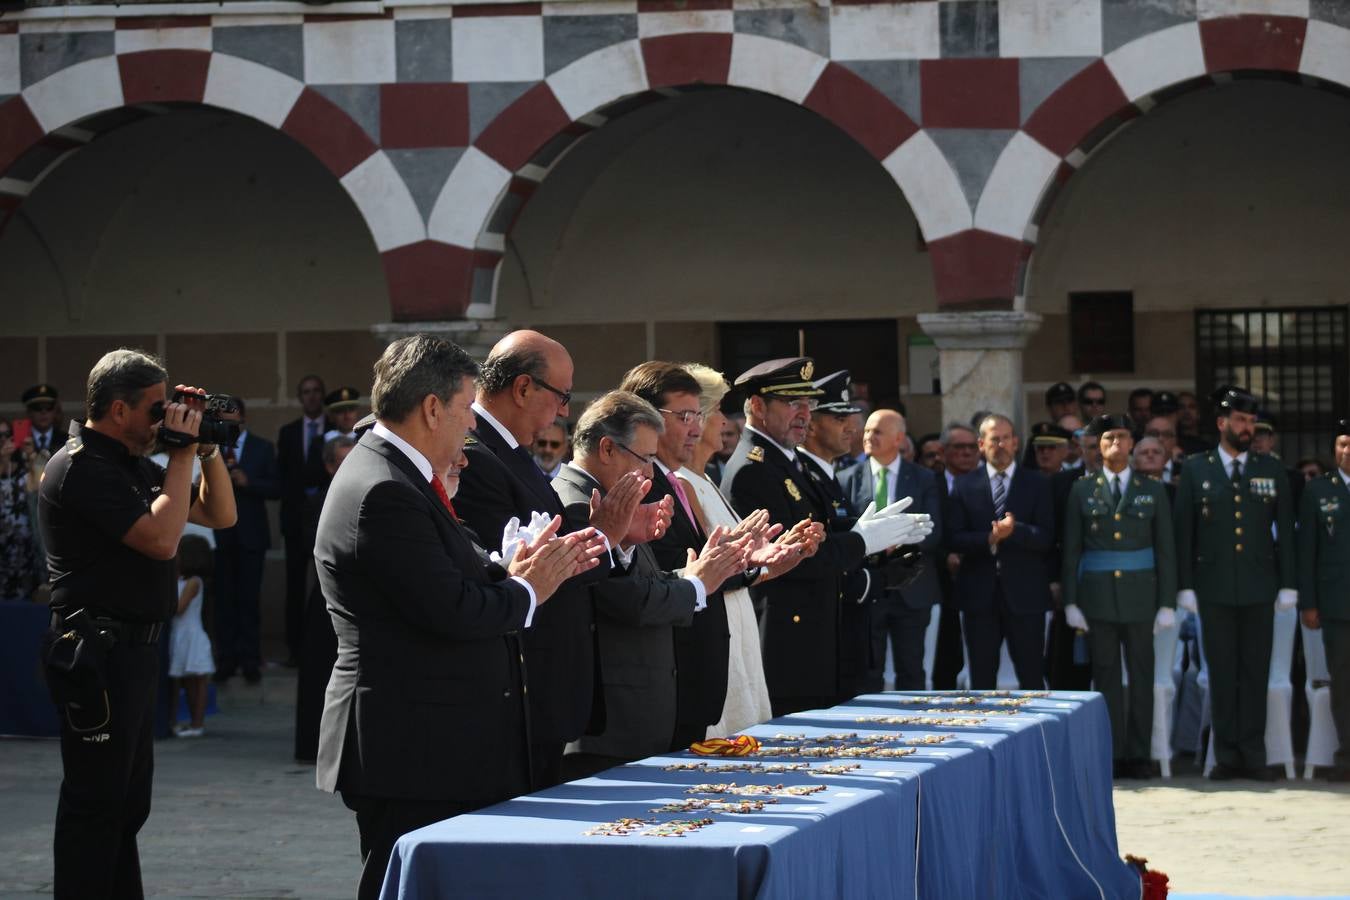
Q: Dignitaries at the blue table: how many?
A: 8